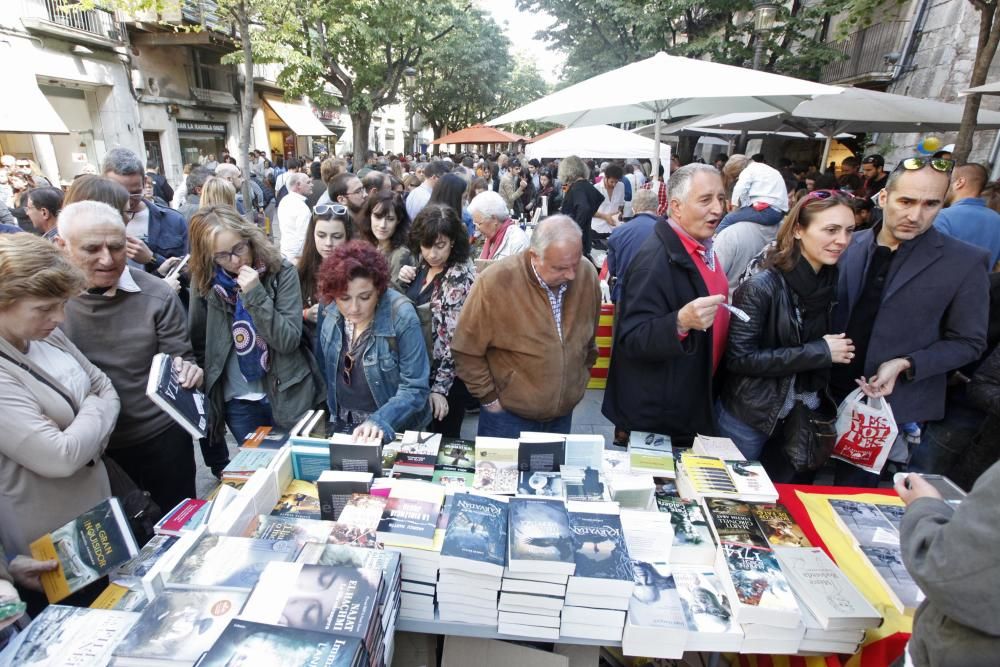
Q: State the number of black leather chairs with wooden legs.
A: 0